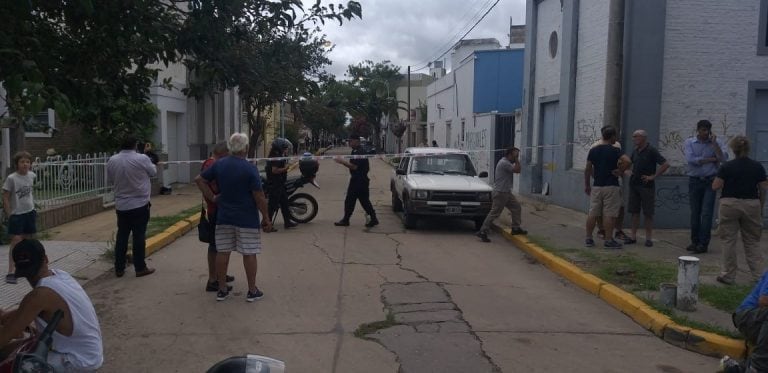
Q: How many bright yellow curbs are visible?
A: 2